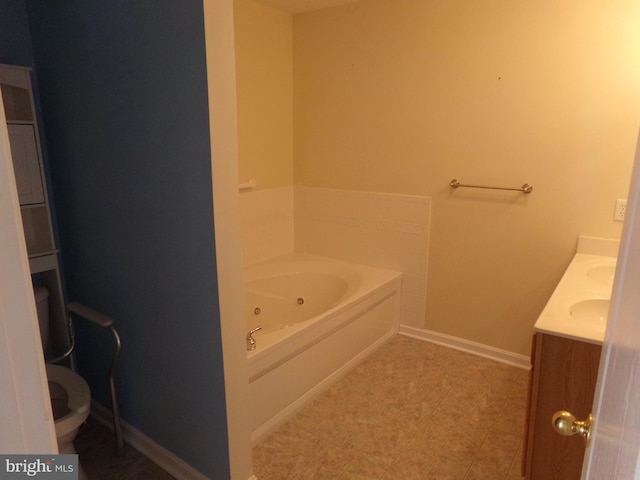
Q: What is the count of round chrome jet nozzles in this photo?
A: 2